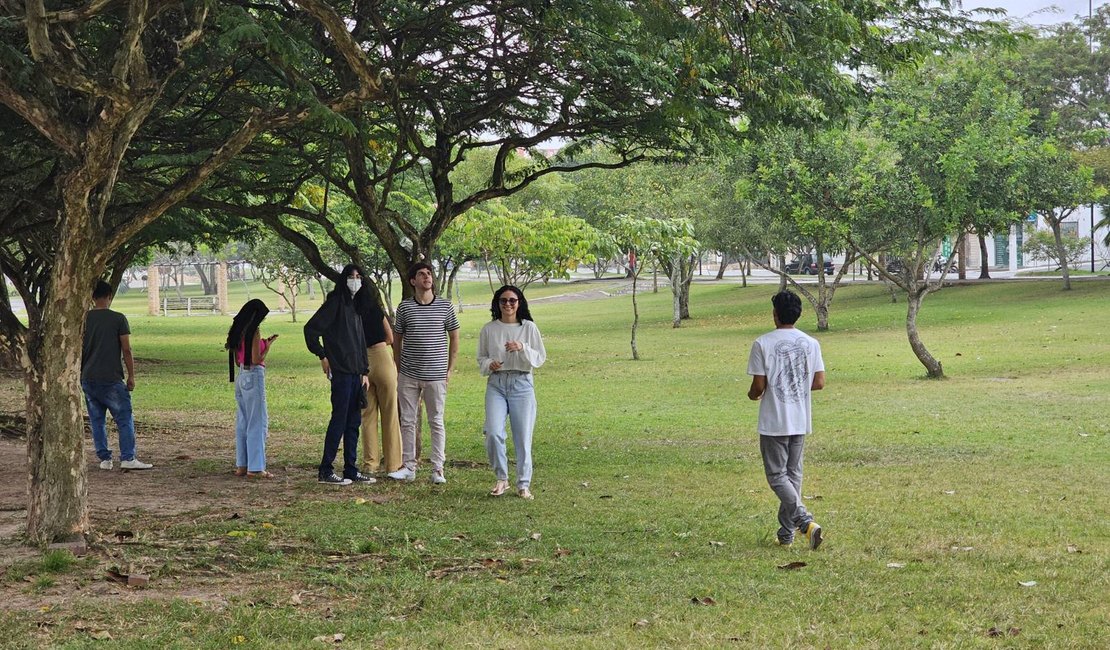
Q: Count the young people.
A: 7